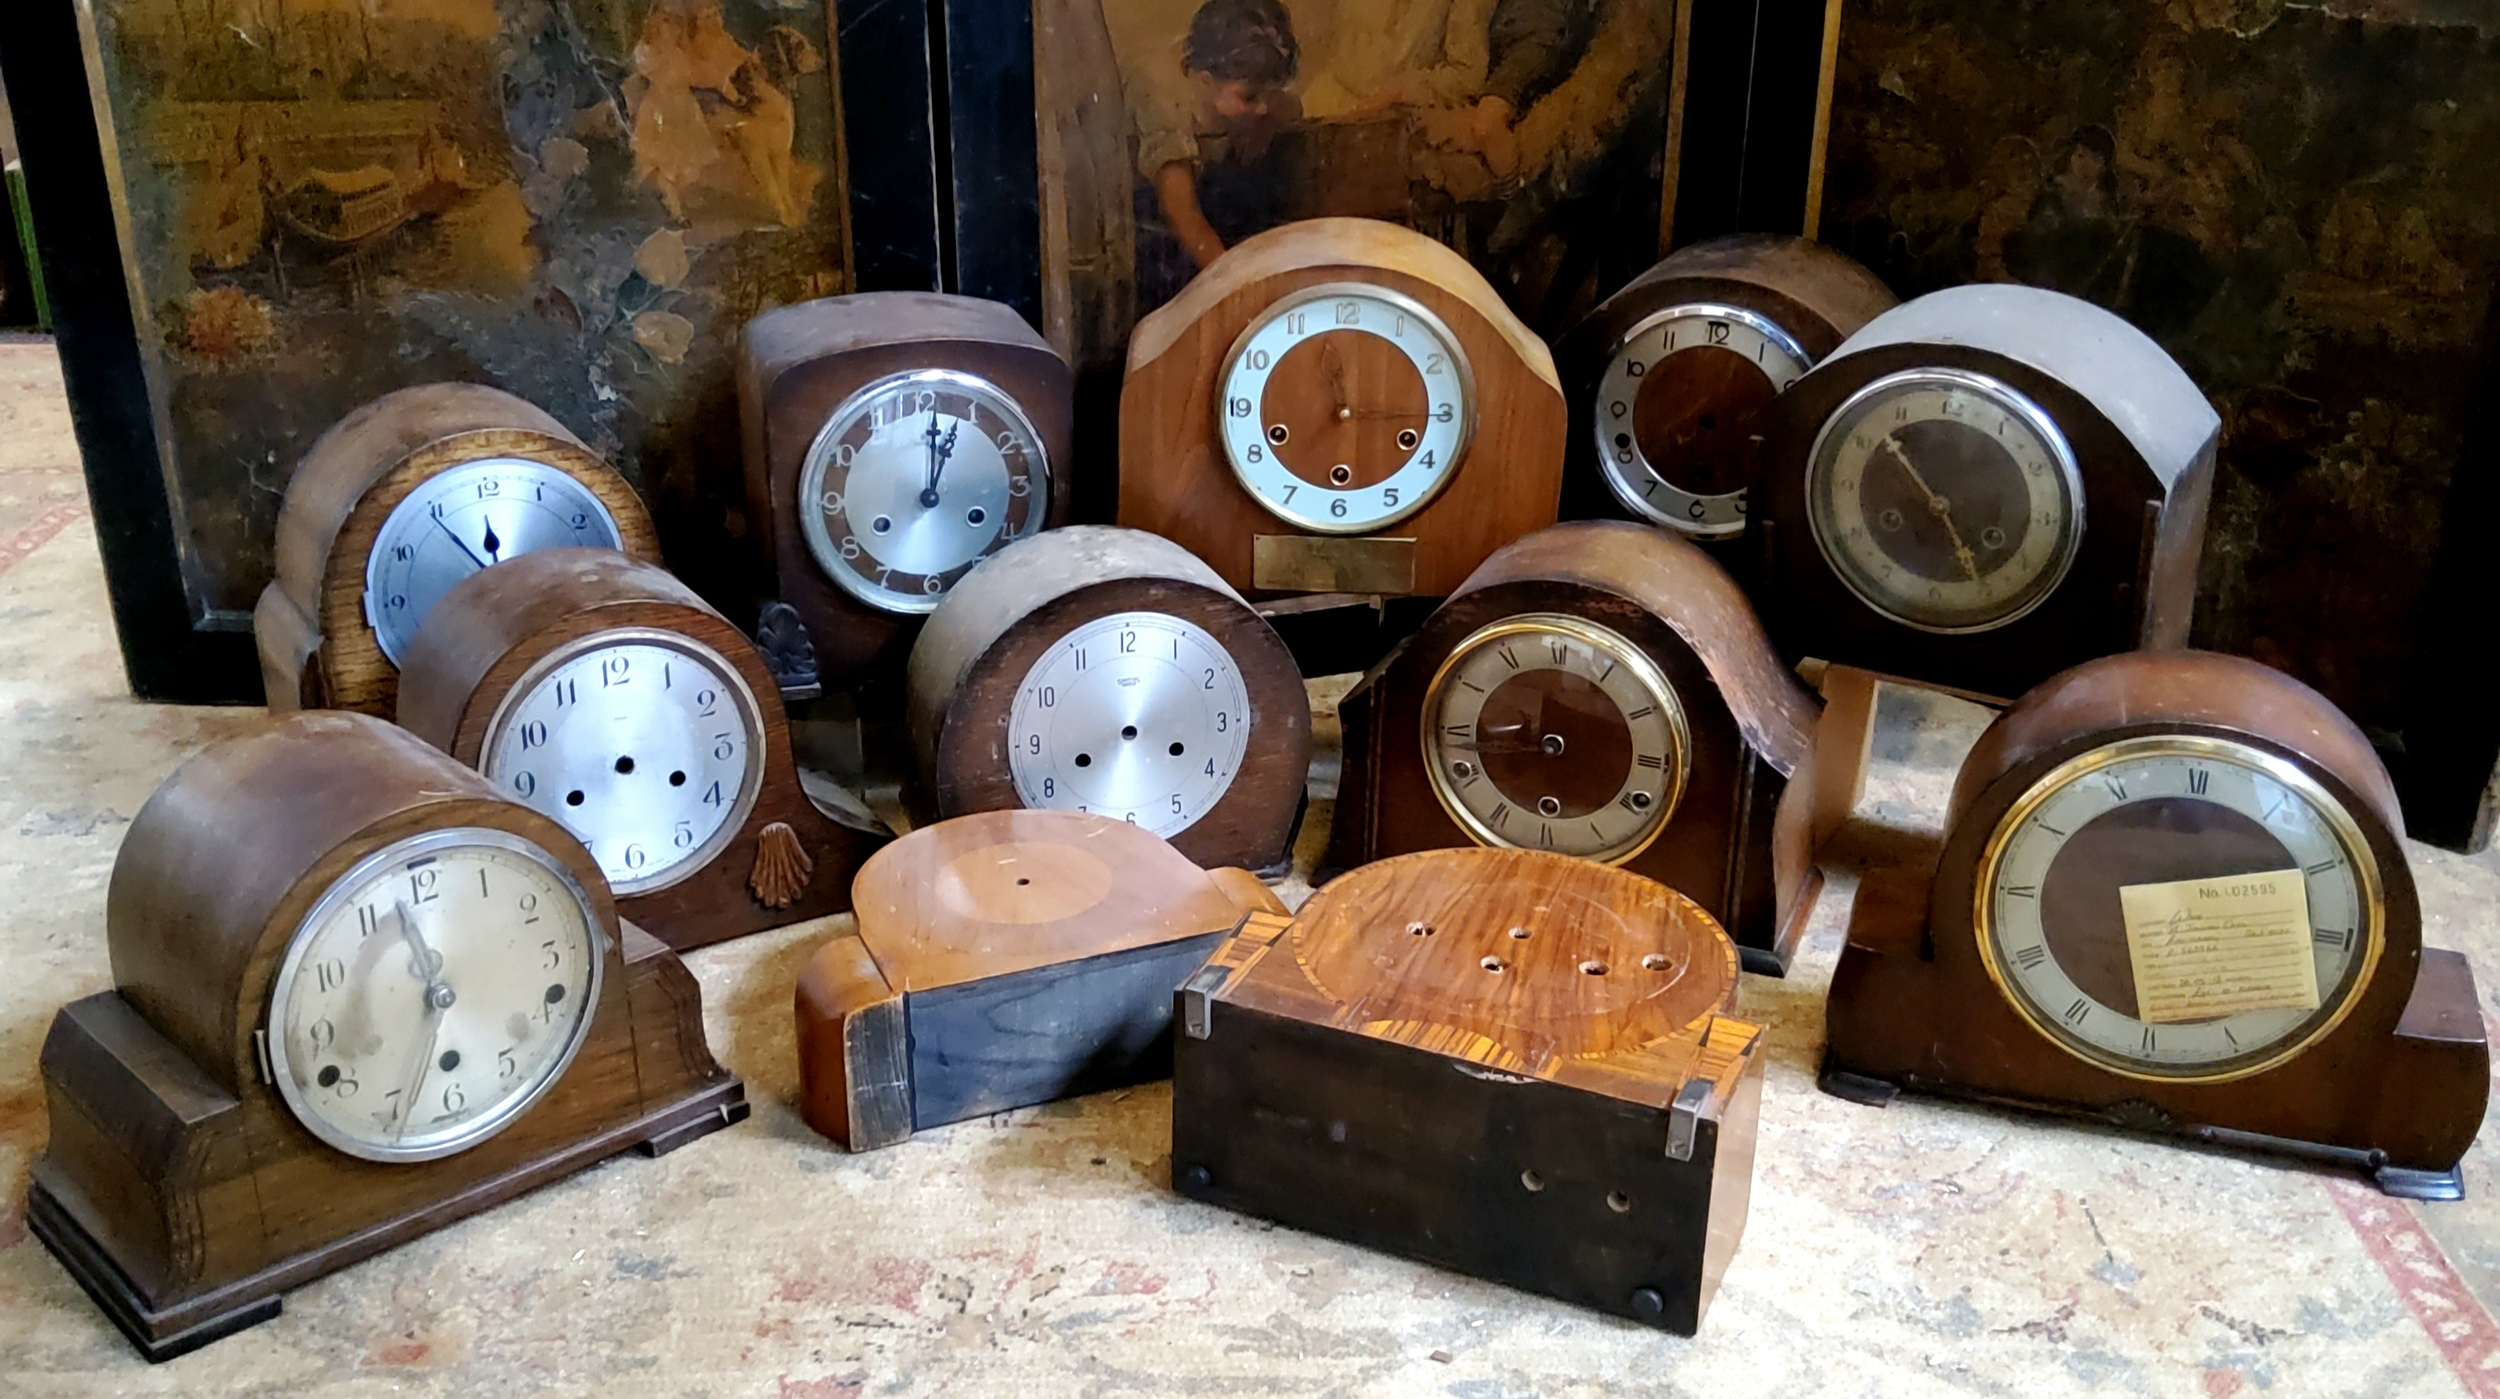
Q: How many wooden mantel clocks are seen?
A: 12